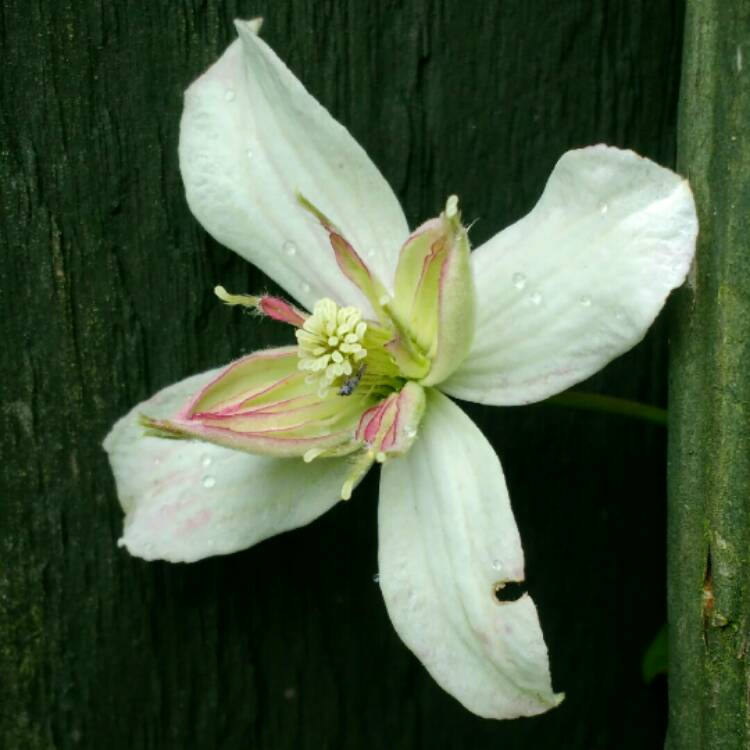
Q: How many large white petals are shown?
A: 4